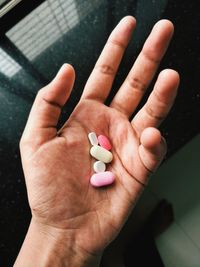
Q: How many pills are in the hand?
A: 5